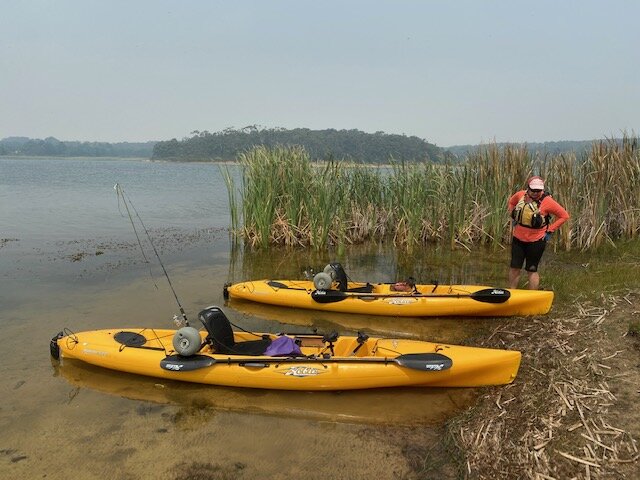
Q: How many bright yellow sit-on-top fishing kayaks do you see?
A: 2